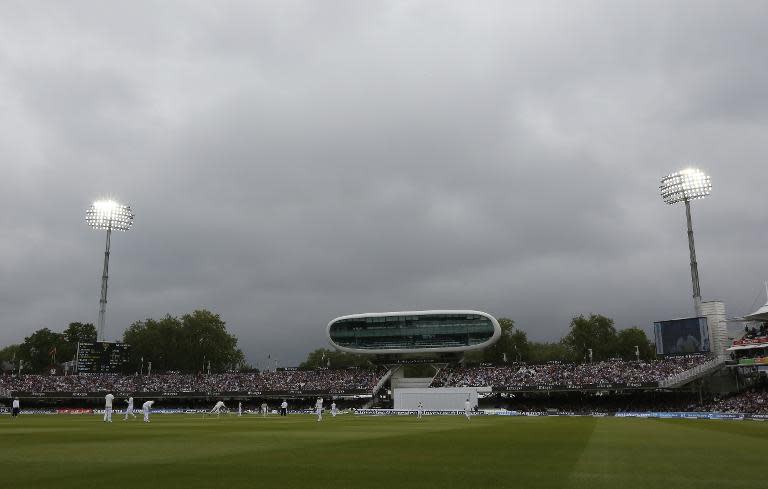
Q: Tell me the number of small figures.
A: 12